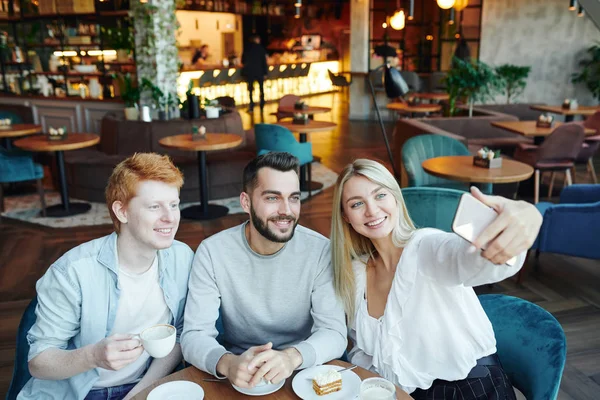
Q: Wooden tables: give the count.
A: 11